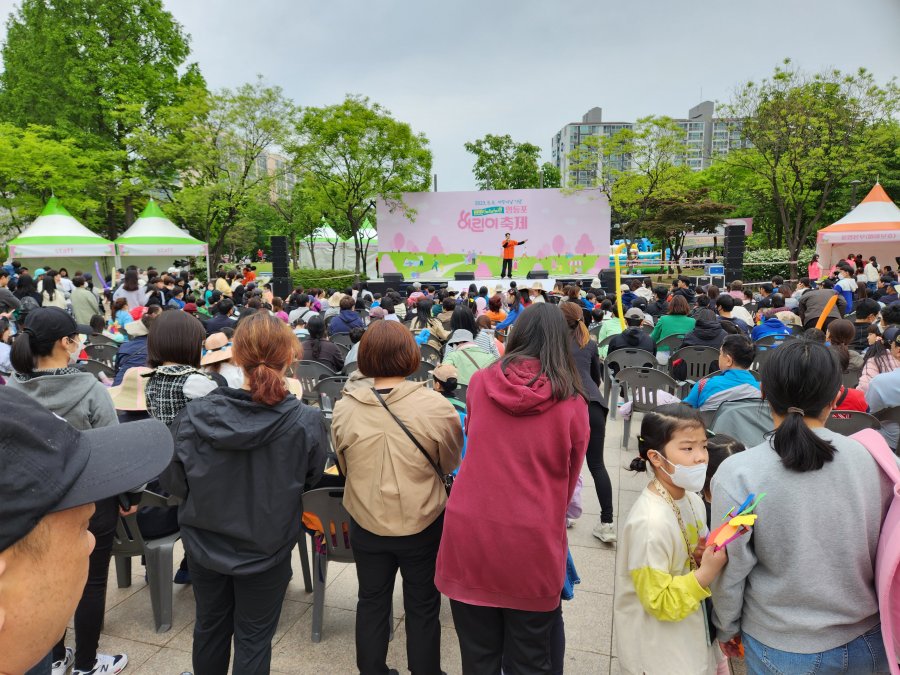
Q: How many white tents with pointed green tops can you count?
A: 4